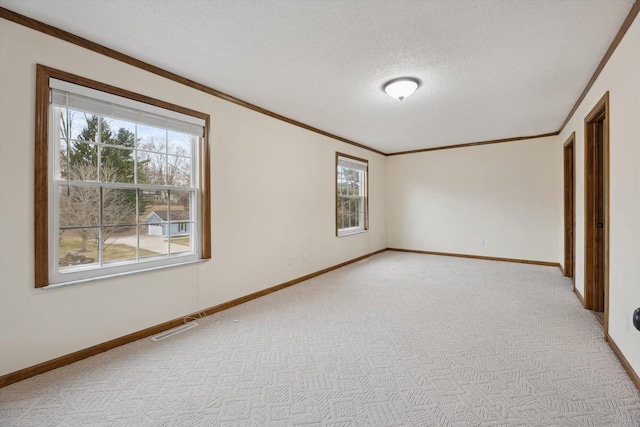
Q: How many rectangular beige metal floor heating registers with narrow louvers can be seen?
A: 1